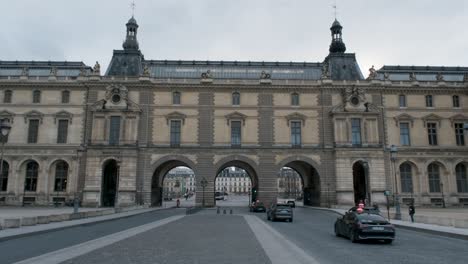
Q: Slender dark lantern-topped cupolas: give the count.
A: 2